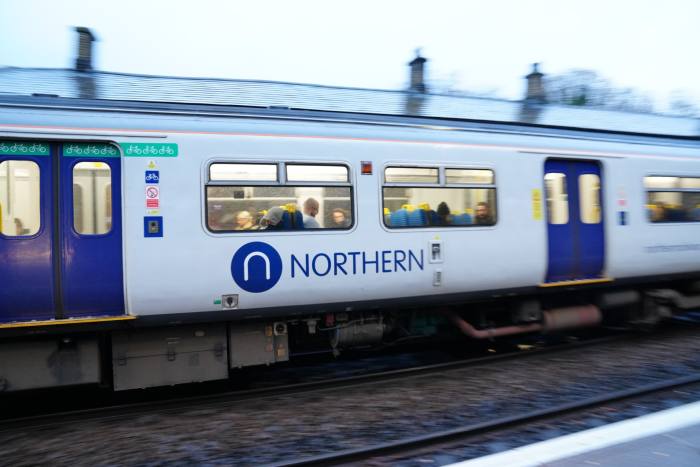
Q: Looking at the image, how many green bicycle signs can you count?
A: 3